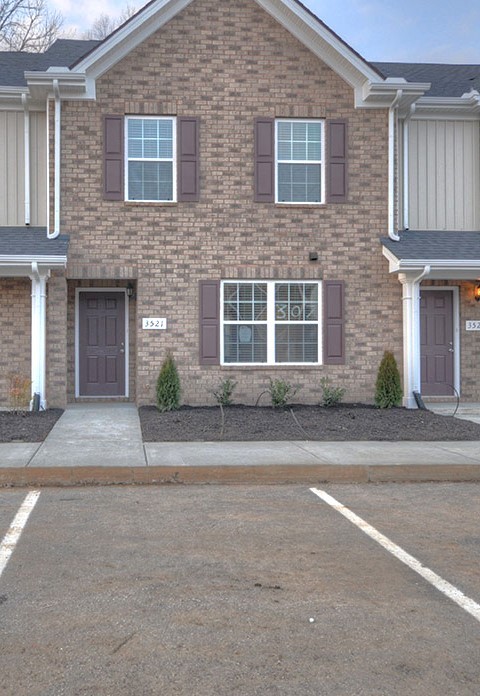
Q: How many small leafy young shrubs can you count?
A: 3